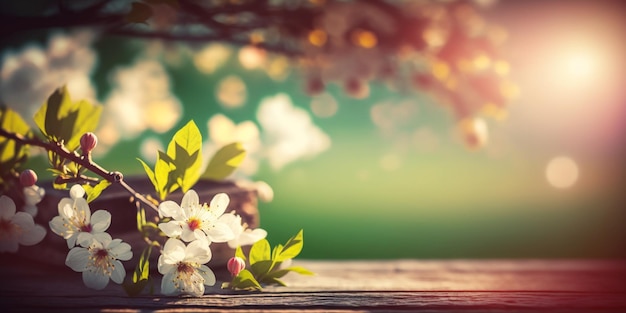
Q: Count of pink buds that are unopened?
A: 3